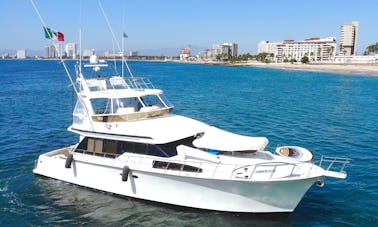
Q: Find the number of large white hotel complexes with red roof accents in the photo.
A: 1